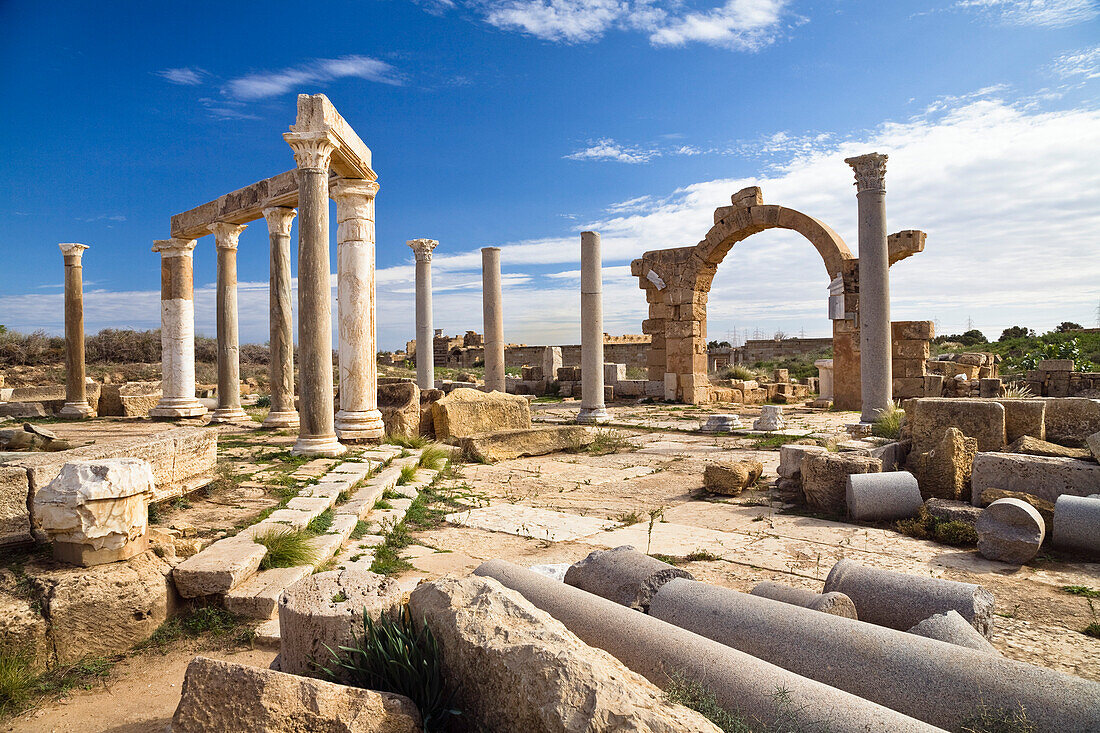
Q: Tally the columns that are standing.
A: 10